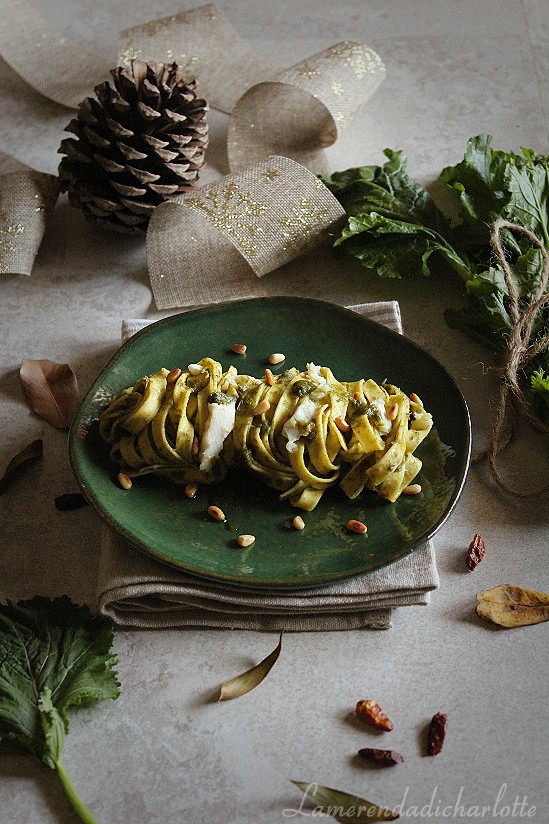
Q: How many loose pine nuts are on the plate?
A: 9